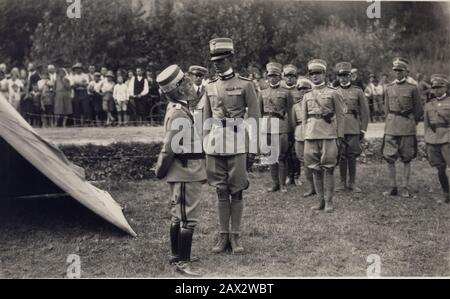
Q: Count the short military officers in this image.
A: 1